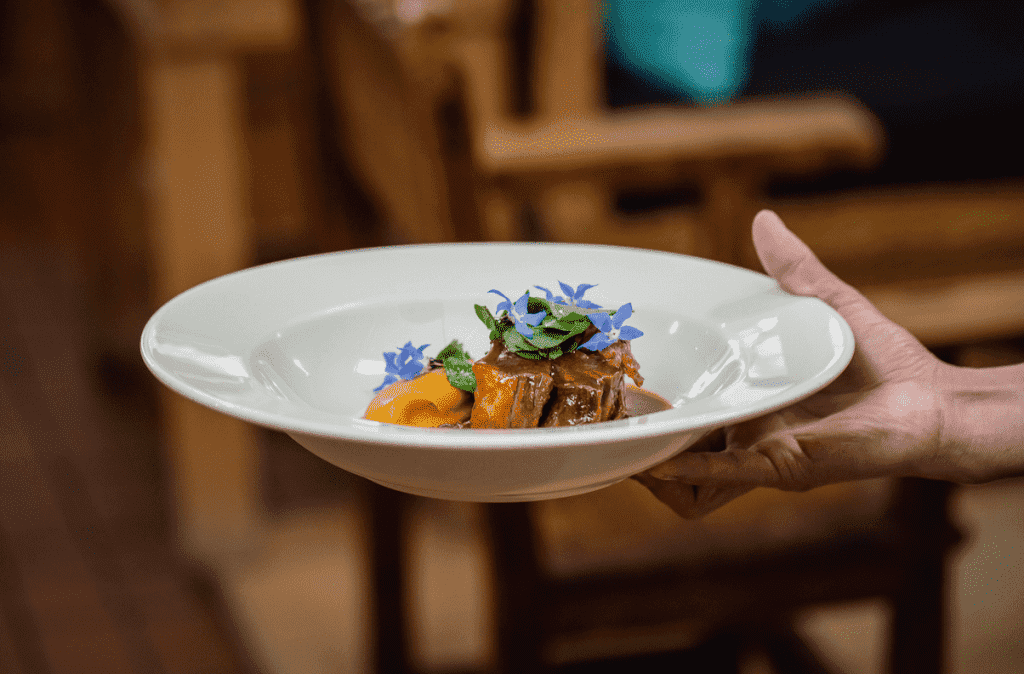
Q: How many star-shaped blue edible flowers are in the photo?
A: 4